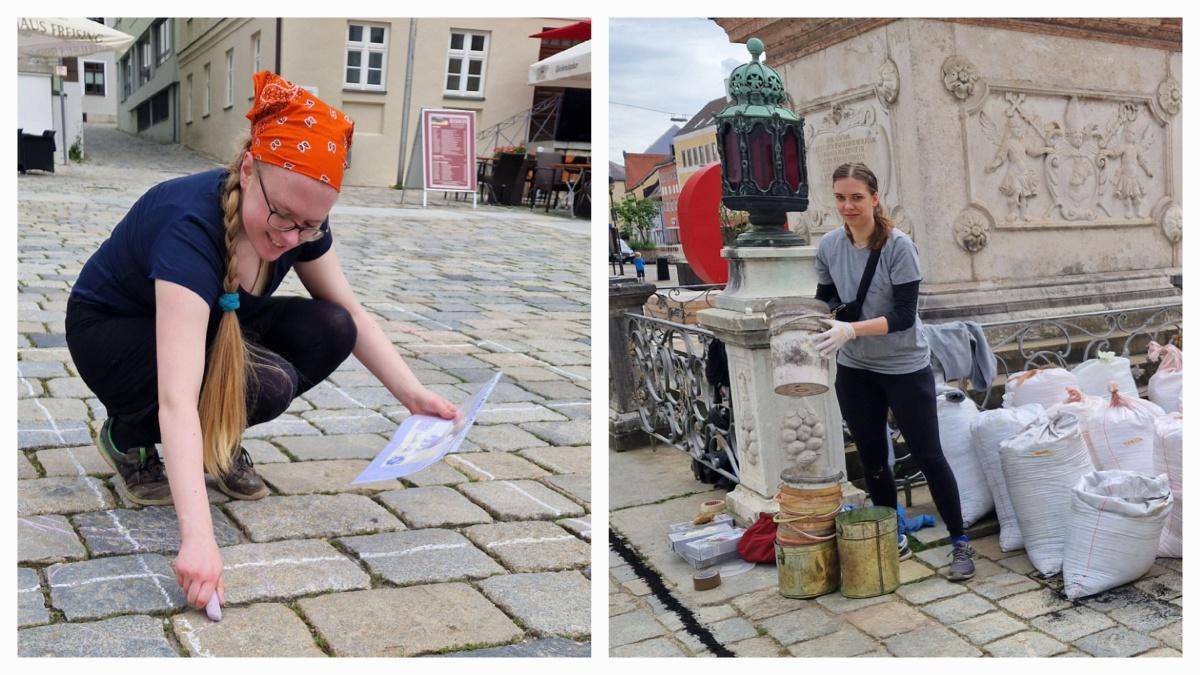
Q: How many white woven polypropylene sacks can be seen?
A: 10